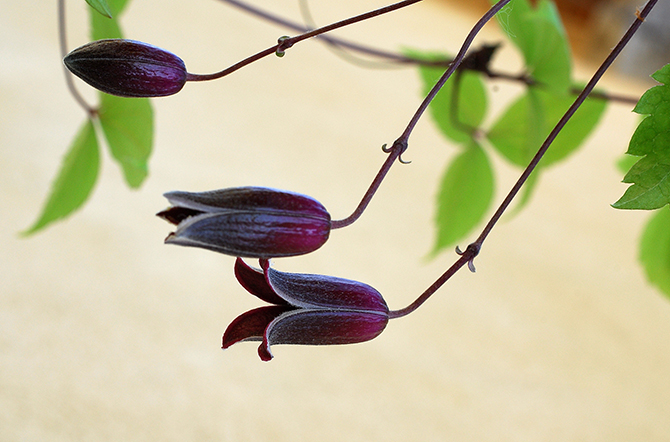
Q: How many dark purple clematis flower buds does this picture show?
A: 3